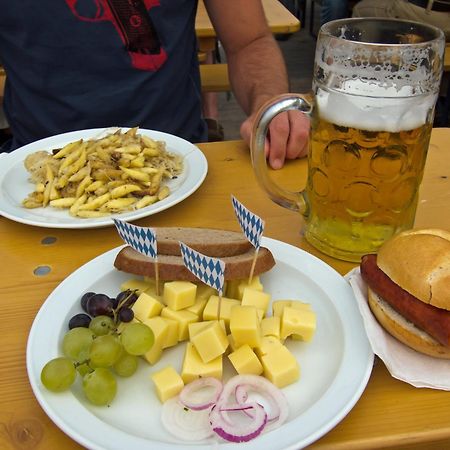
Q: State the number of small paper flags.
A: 3